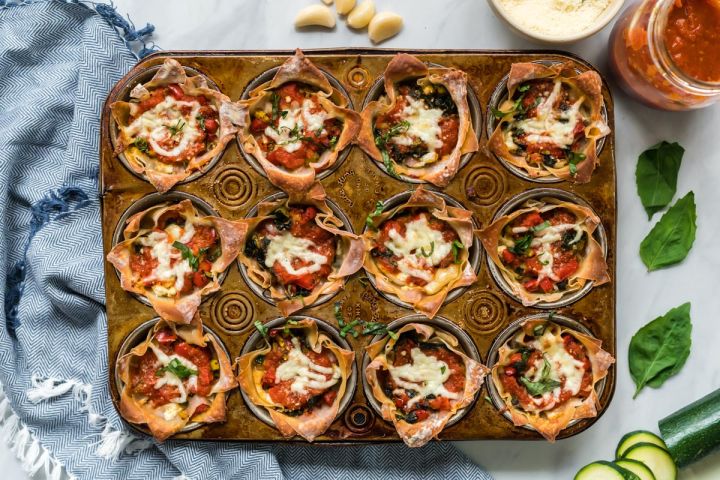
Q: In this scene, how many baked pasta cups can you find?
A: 12